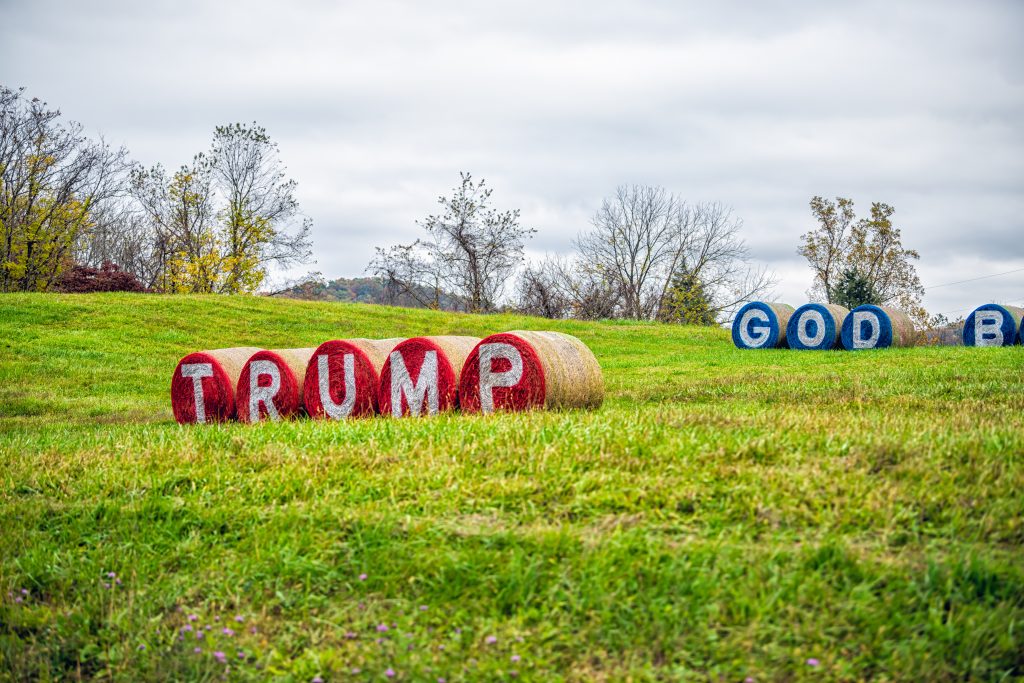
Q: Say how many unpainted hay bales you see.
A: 0